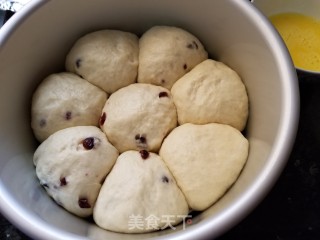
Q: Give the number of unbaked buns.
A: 8